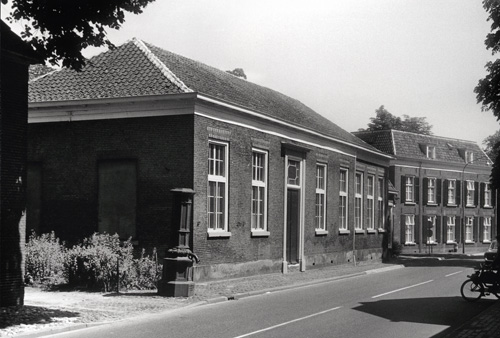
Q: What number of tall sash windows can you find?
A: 7